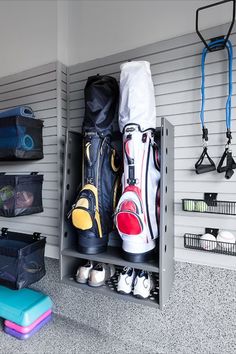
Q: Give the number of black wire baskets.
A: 2